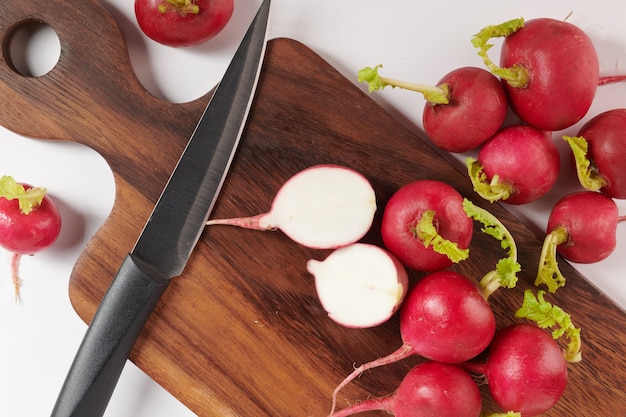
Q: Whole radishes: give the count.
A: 11